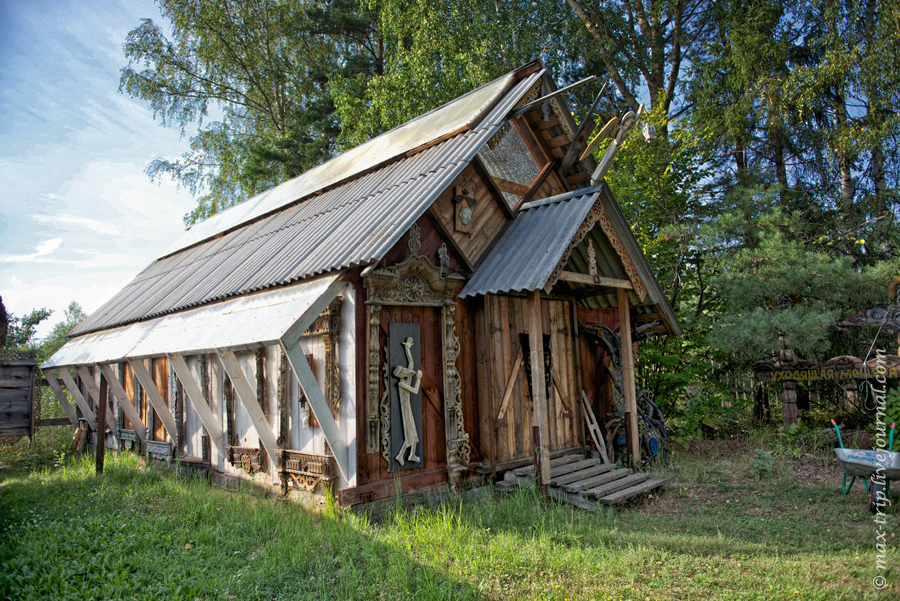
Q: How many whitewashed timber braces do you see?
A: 8